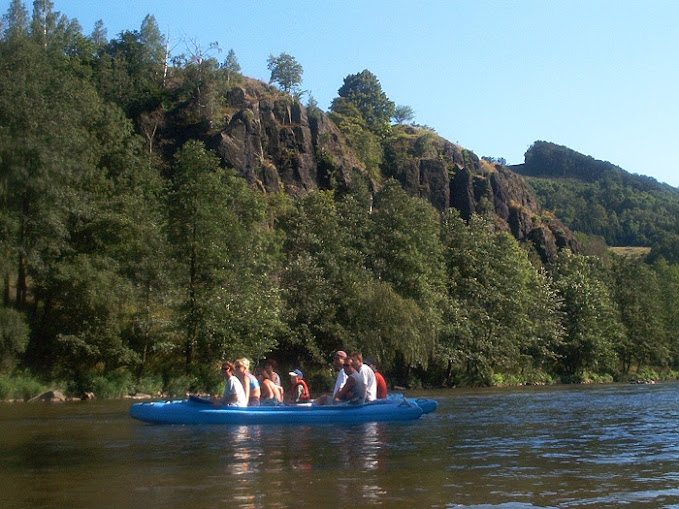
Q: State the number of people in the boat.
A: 9